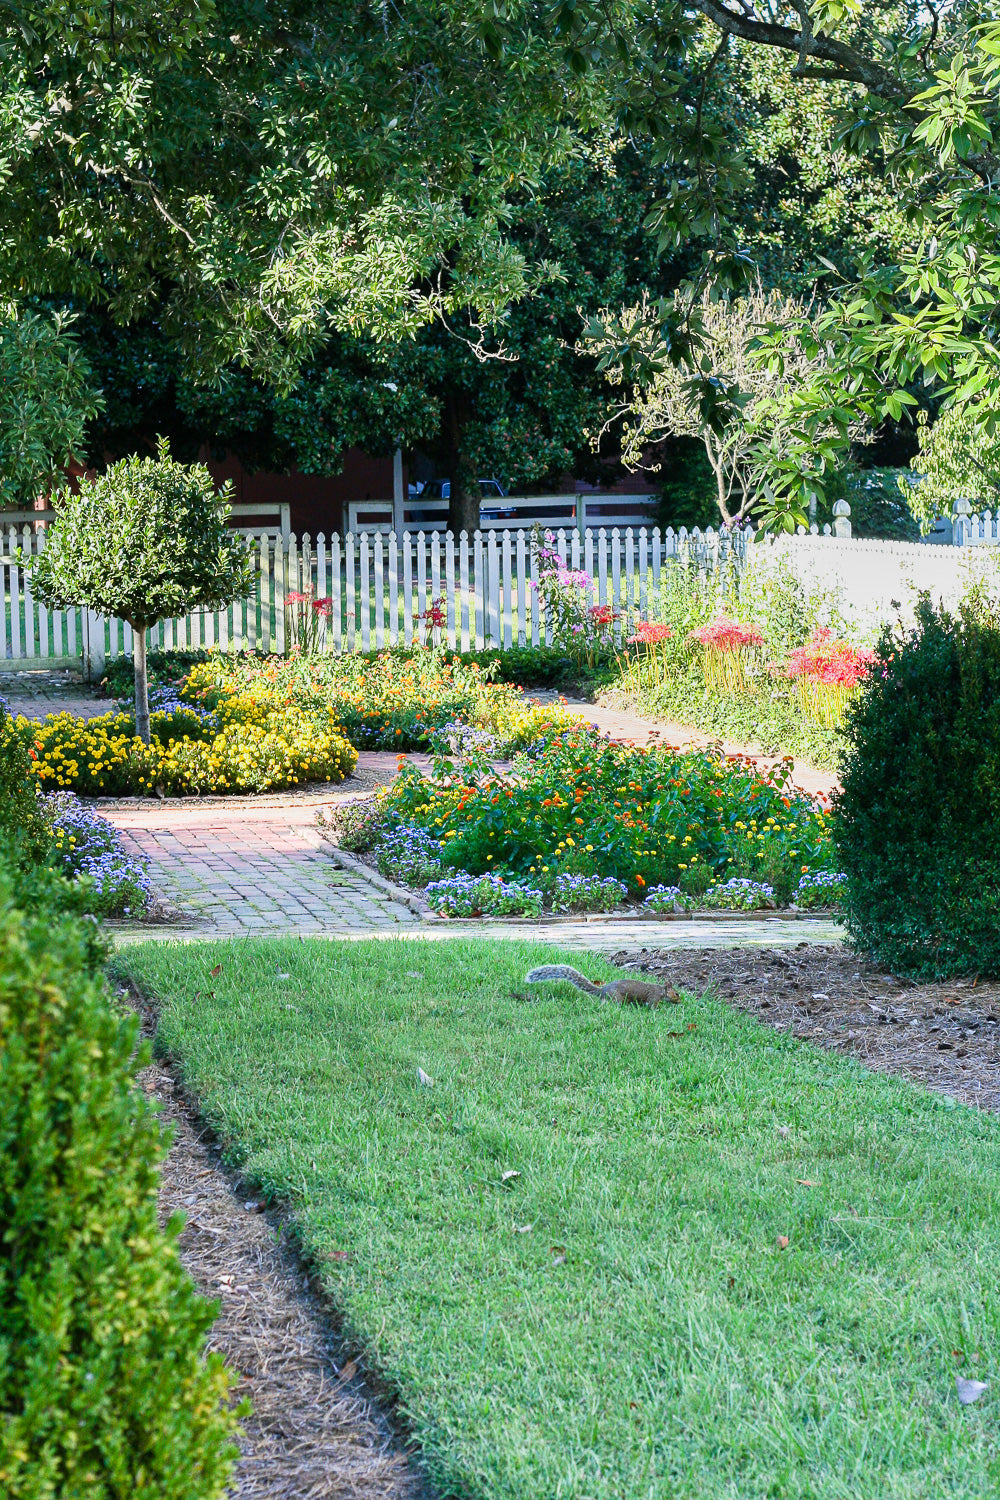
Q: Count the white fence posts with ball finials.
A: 2